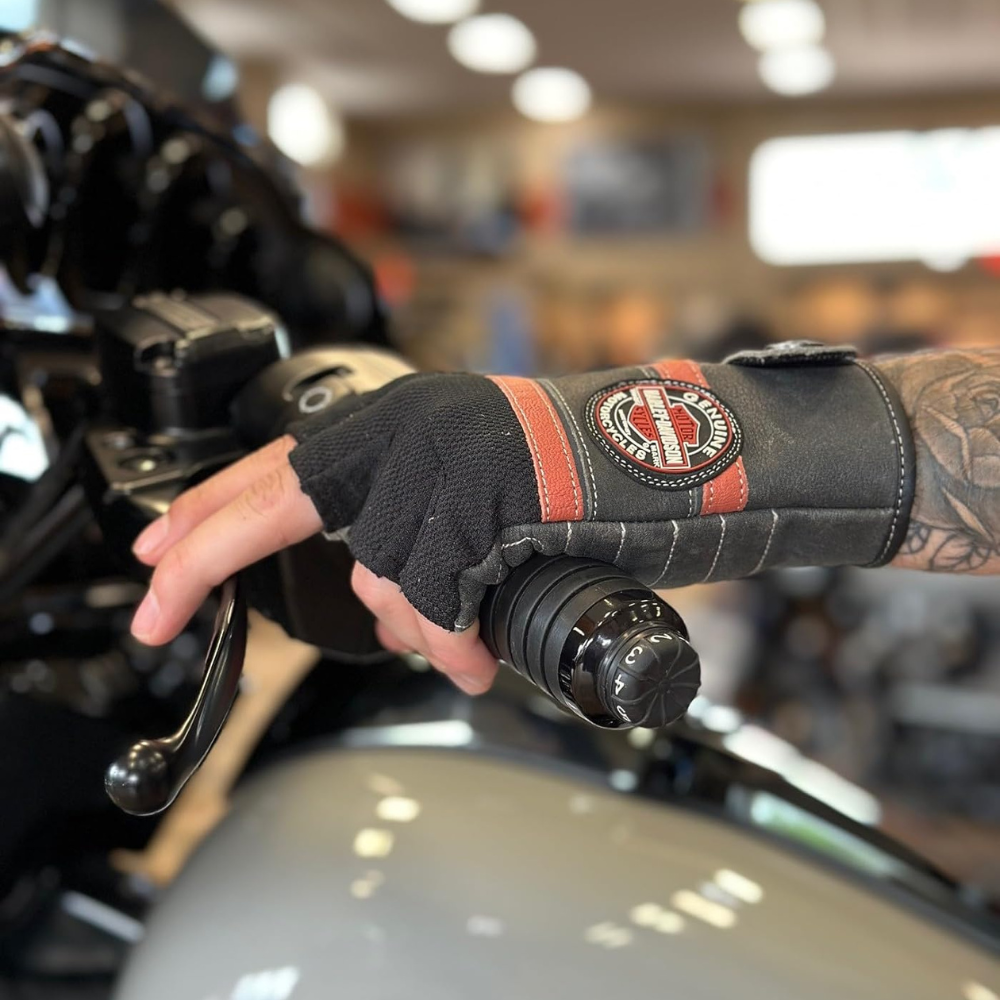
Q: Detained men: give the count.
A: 0